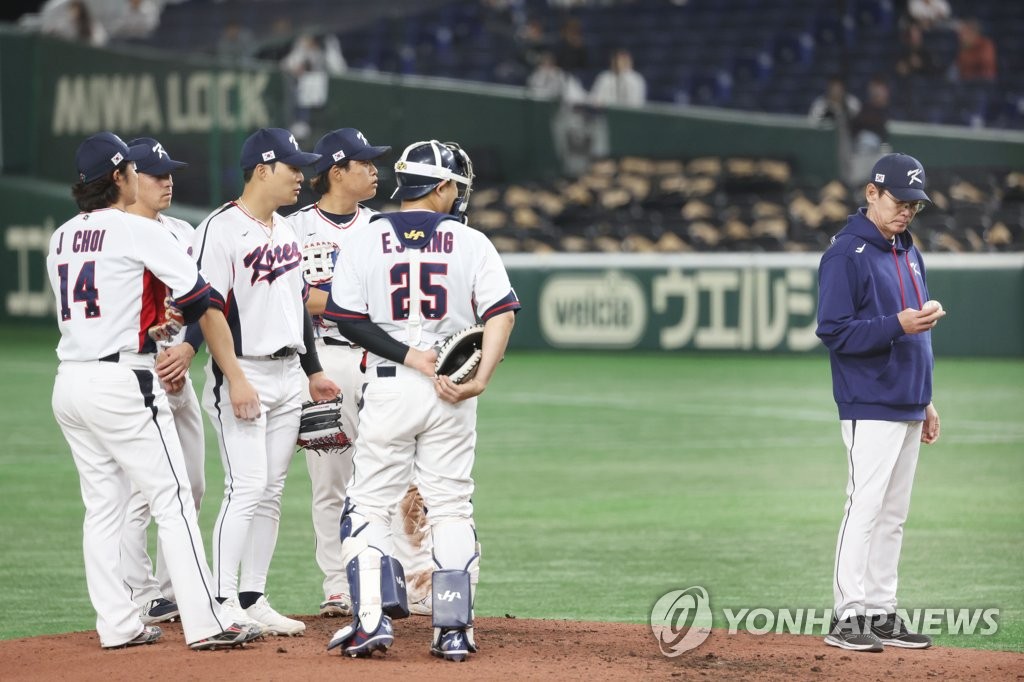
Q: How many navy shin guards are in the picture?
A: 2